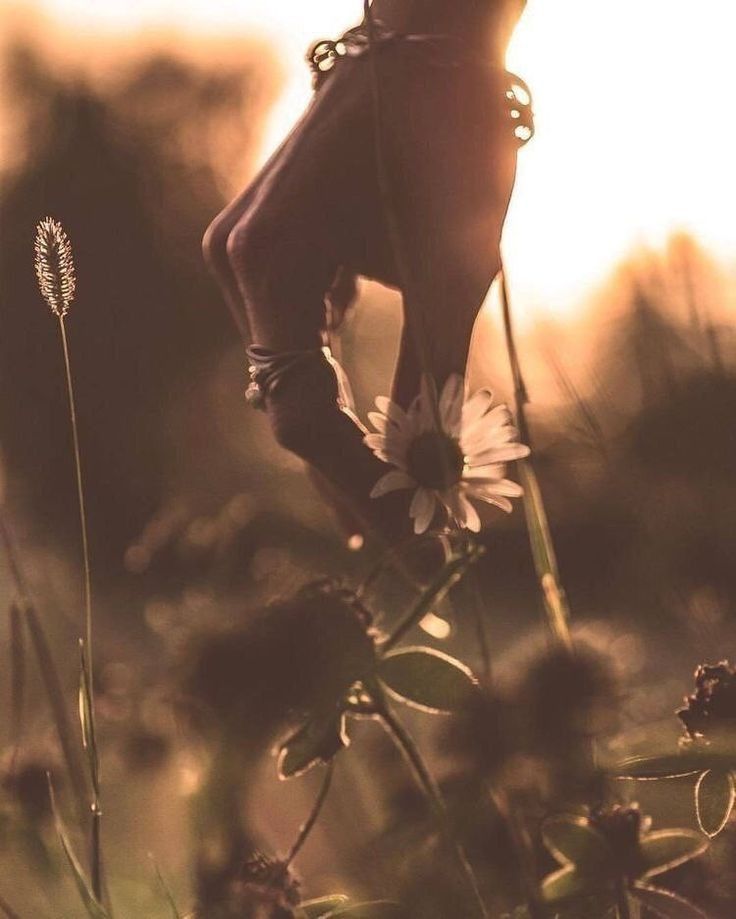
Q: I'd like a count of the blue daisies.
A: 0